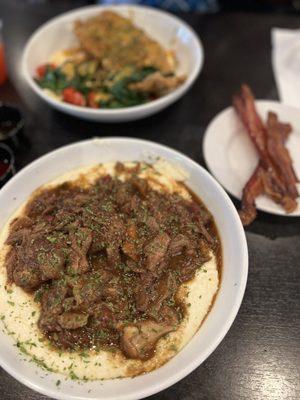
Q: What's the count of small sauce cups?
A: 2